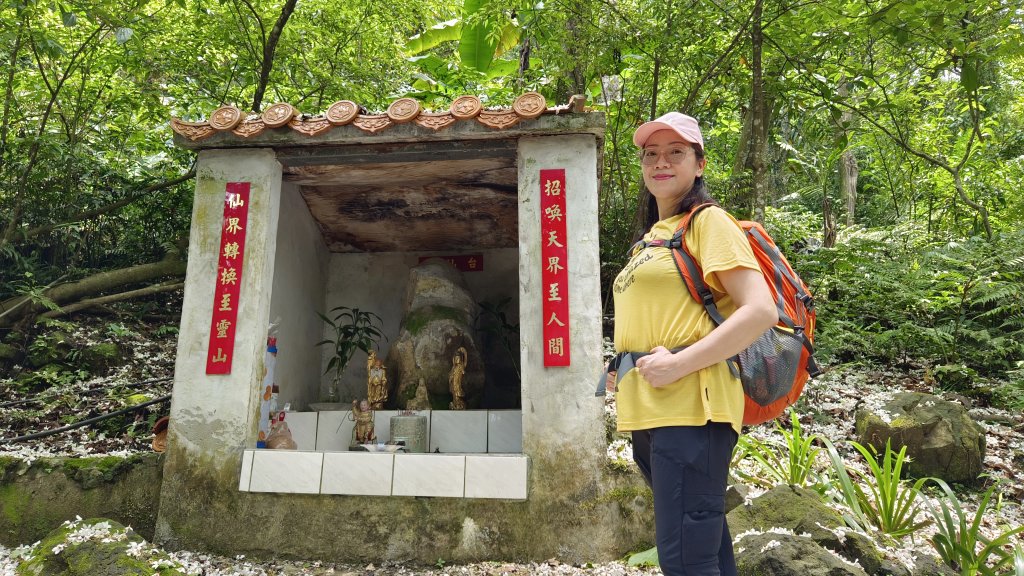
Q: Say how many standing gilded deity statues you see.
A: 2